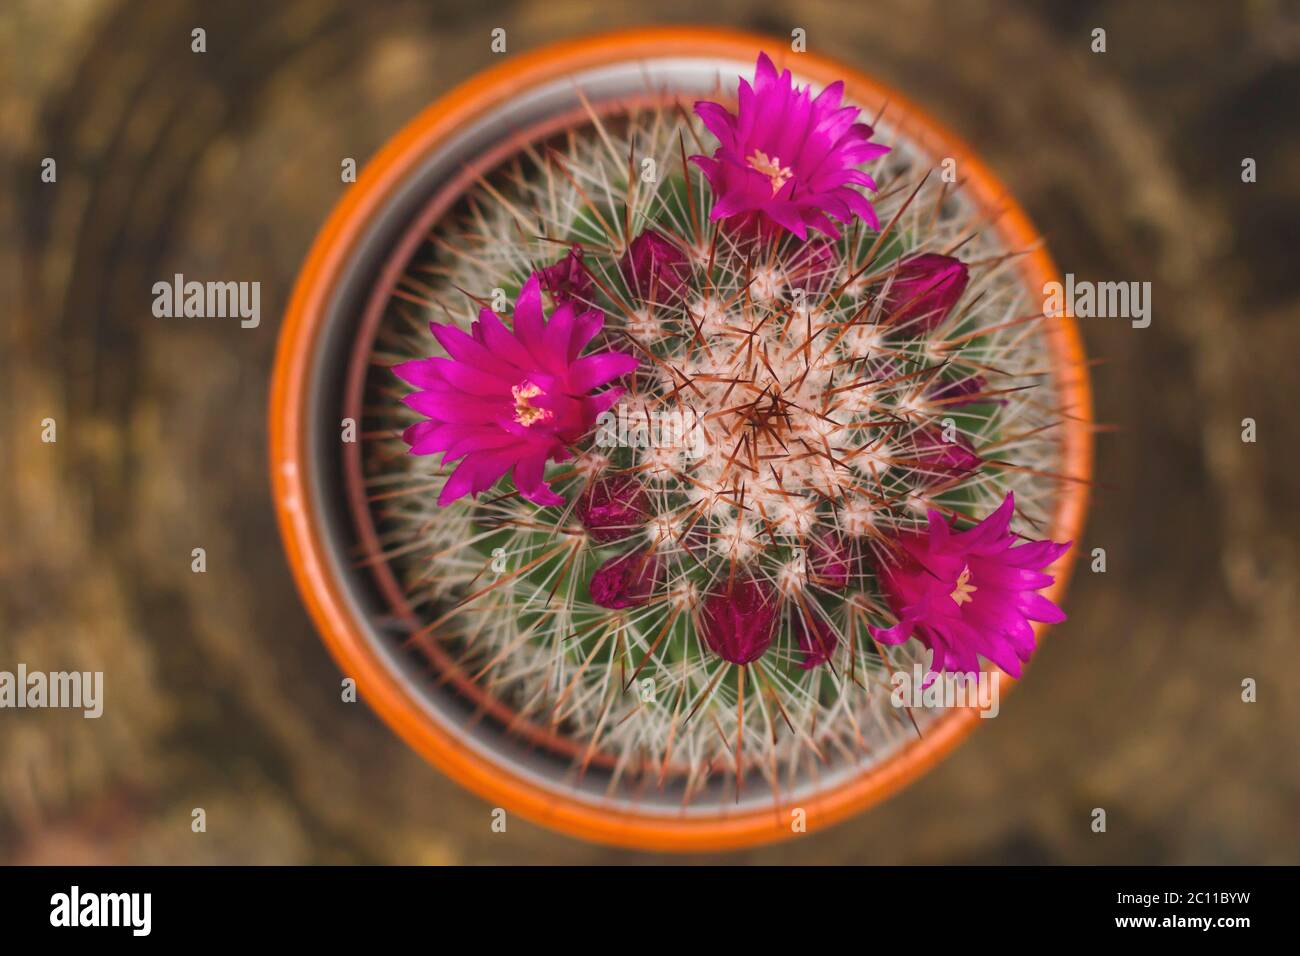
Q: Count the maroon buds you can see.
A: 11